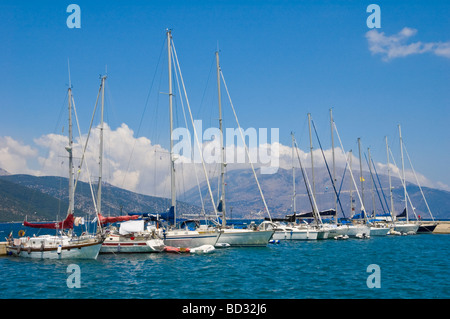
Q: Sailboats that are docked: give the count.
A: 12